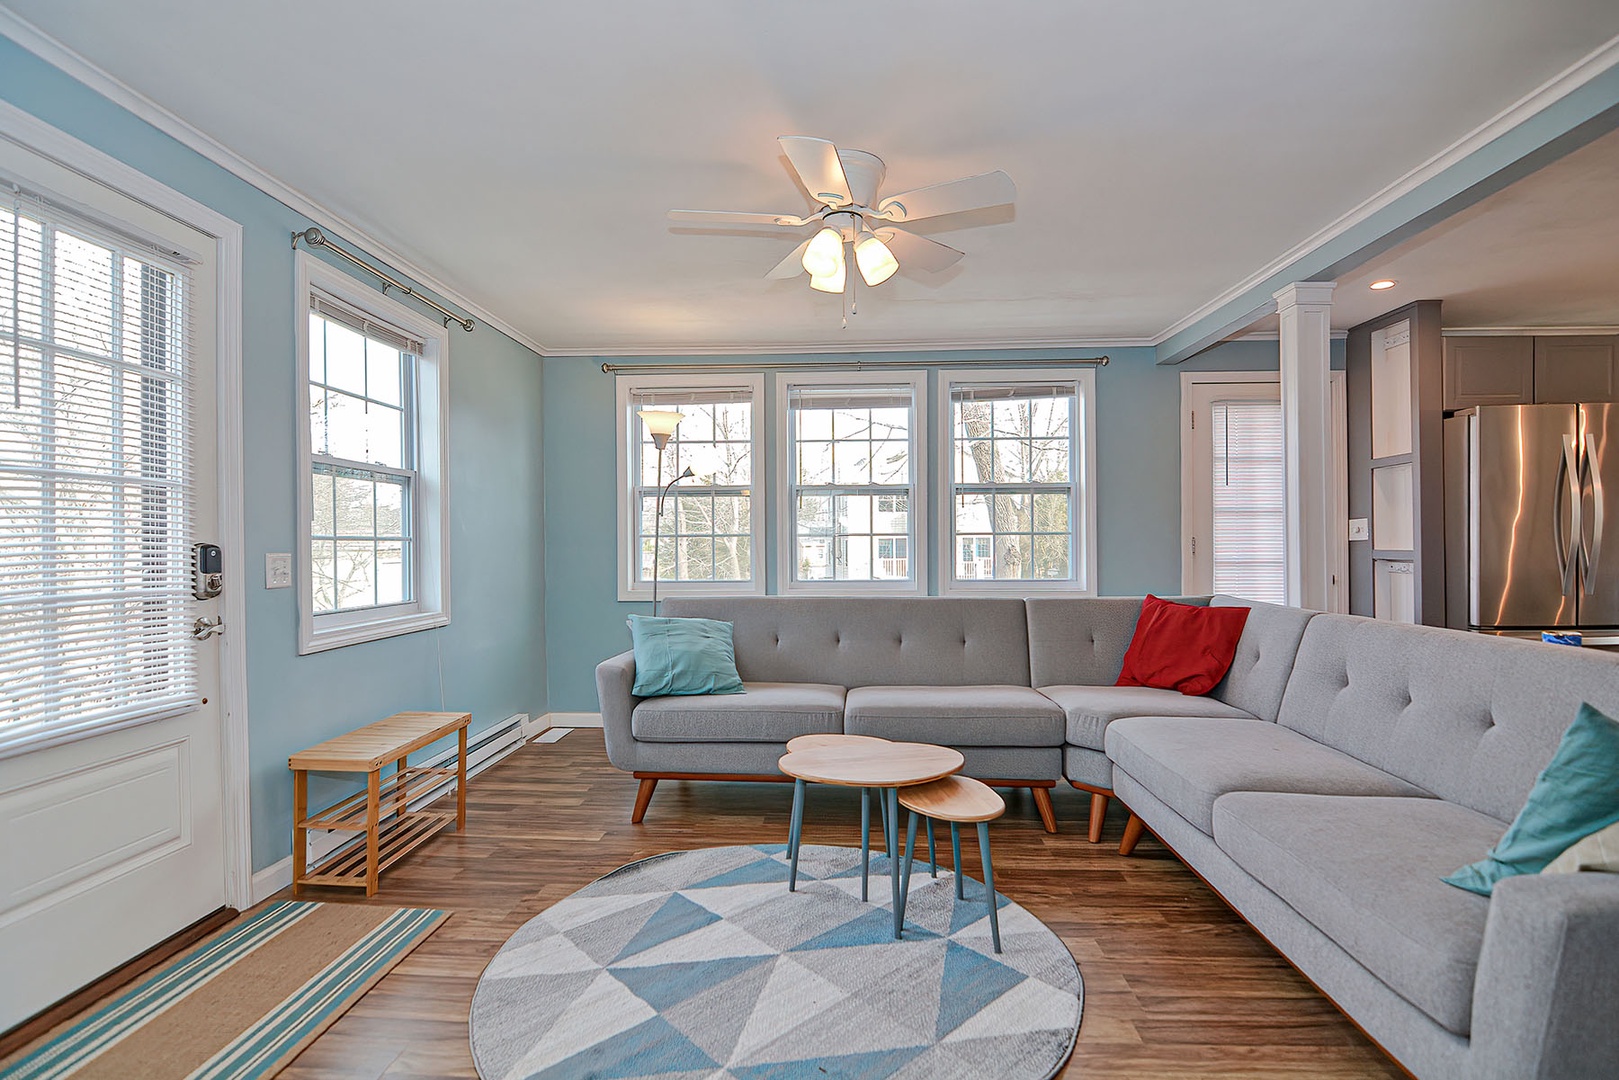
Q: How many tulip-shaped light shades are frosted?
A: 3